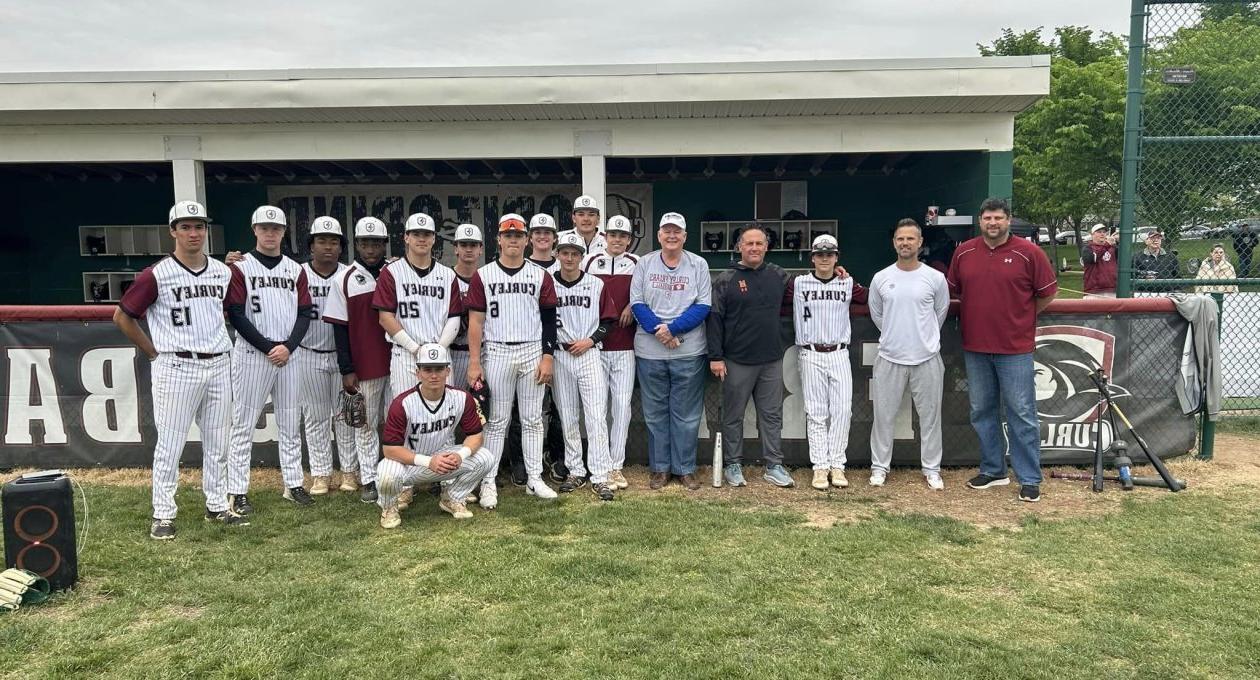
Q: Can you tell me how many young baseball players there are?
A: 13